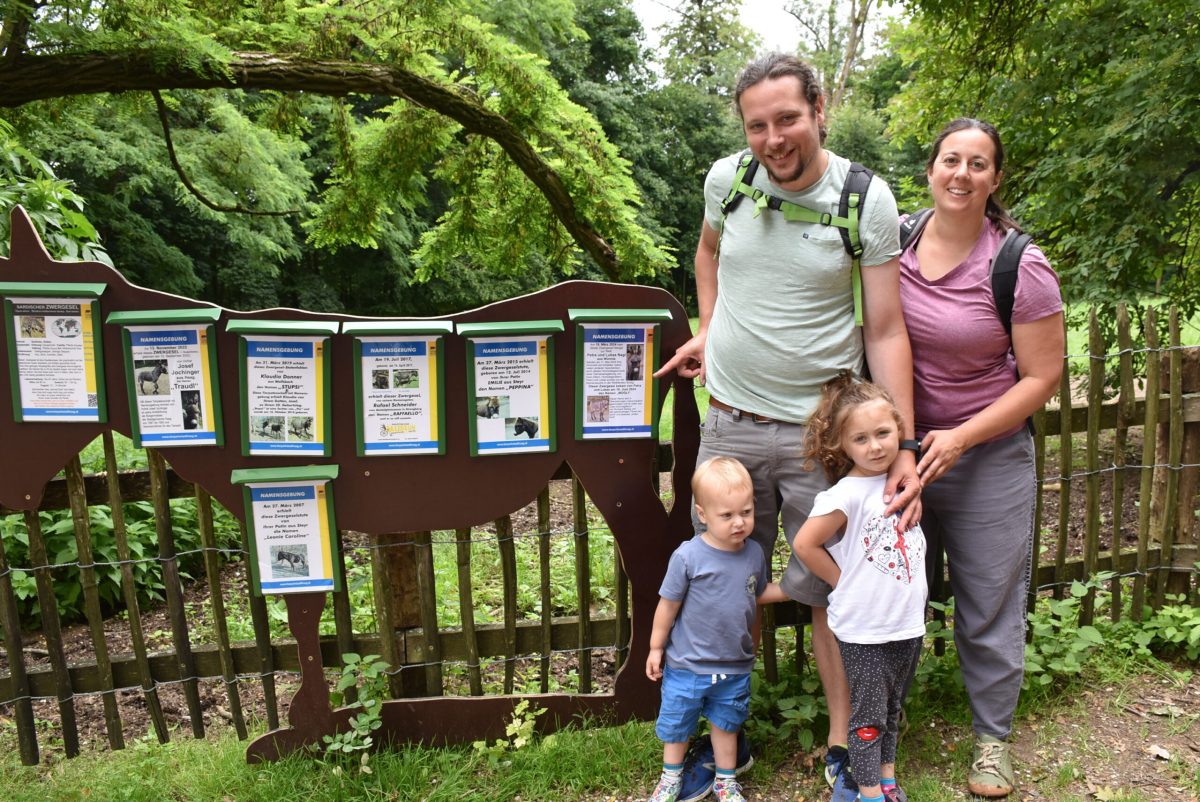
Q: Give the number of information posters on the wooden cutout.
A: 7